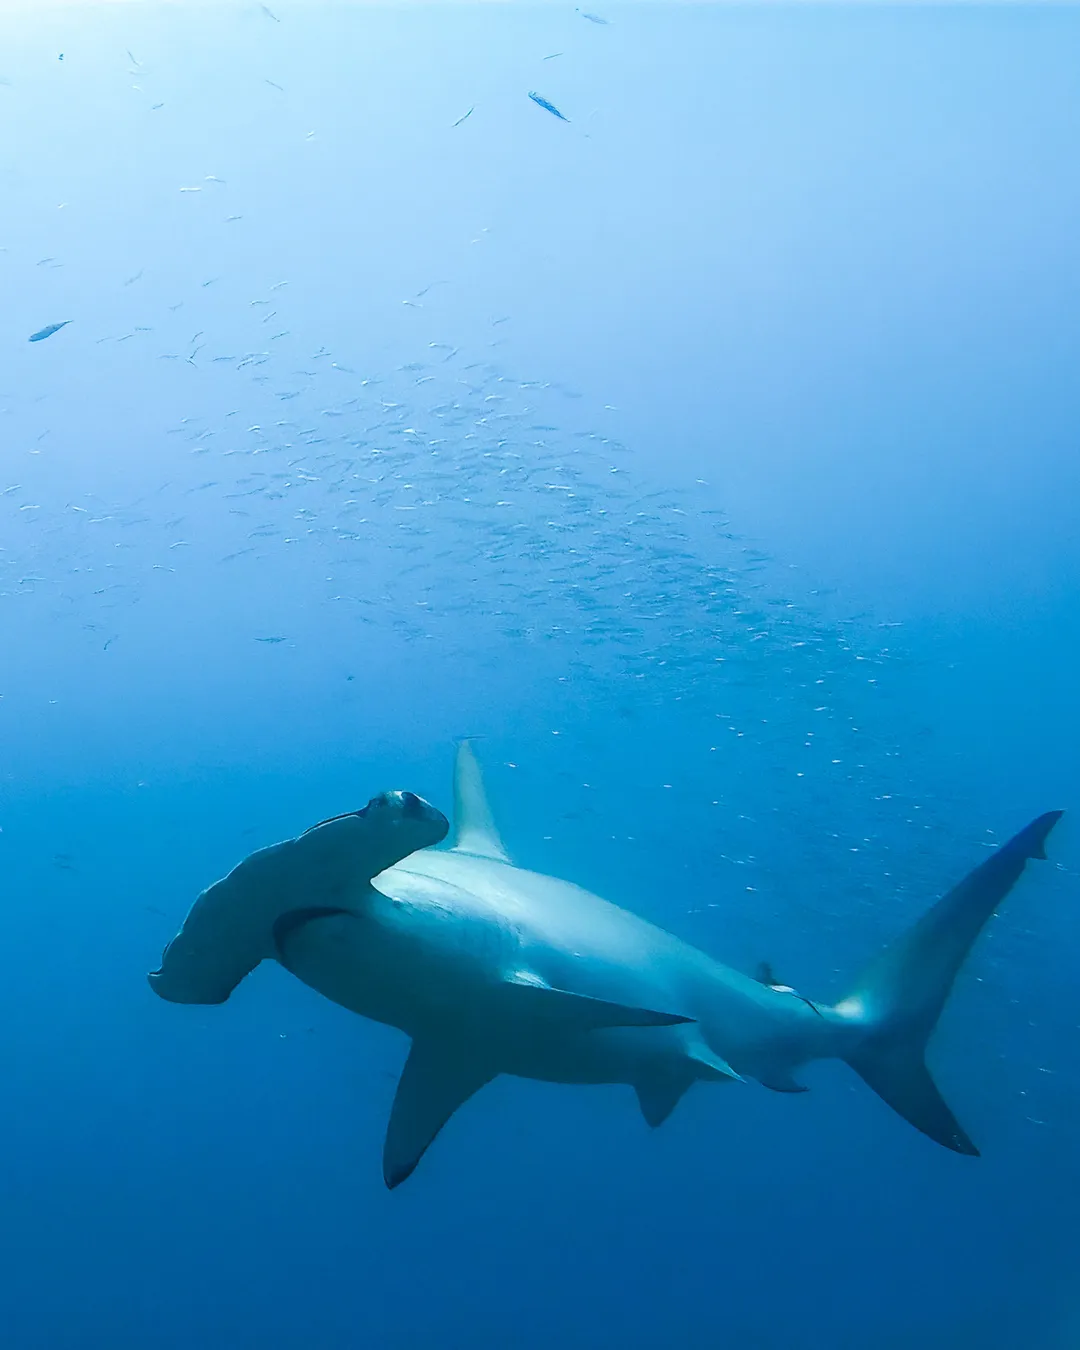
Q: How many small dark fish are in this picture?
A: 2